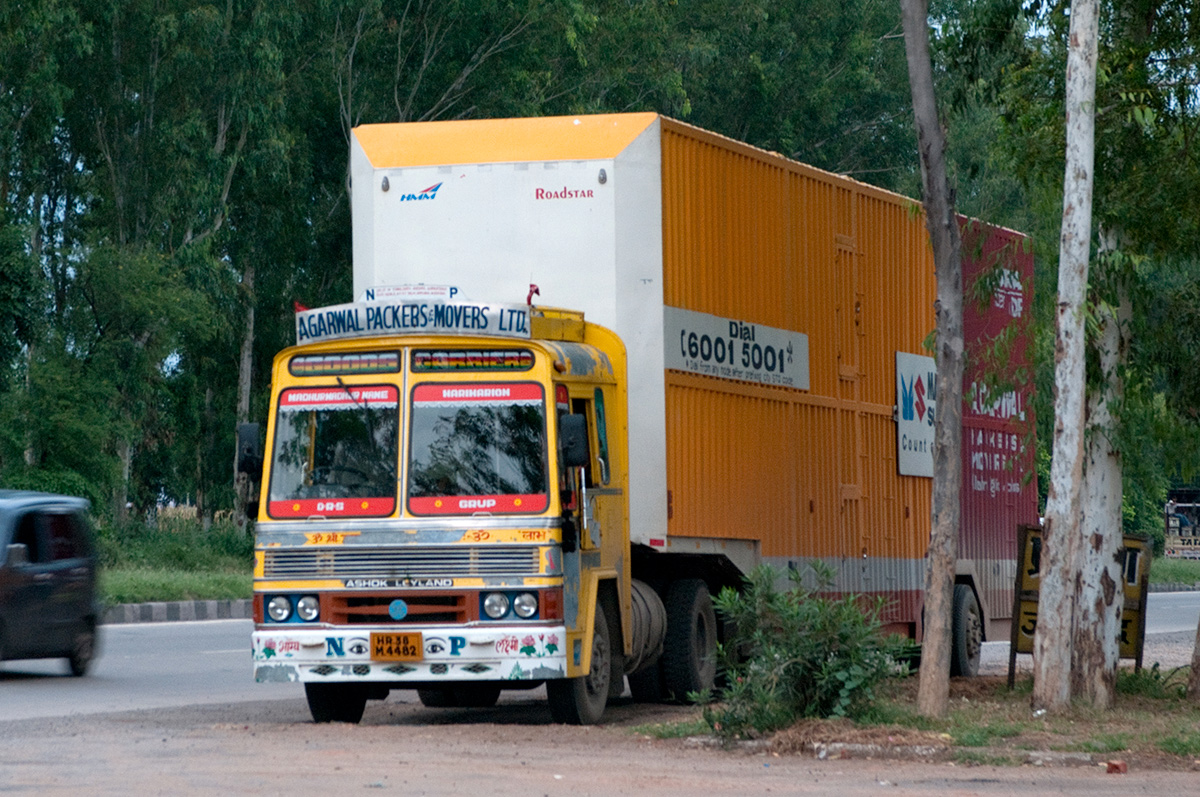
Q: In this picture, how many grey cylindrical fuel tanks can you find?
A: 1